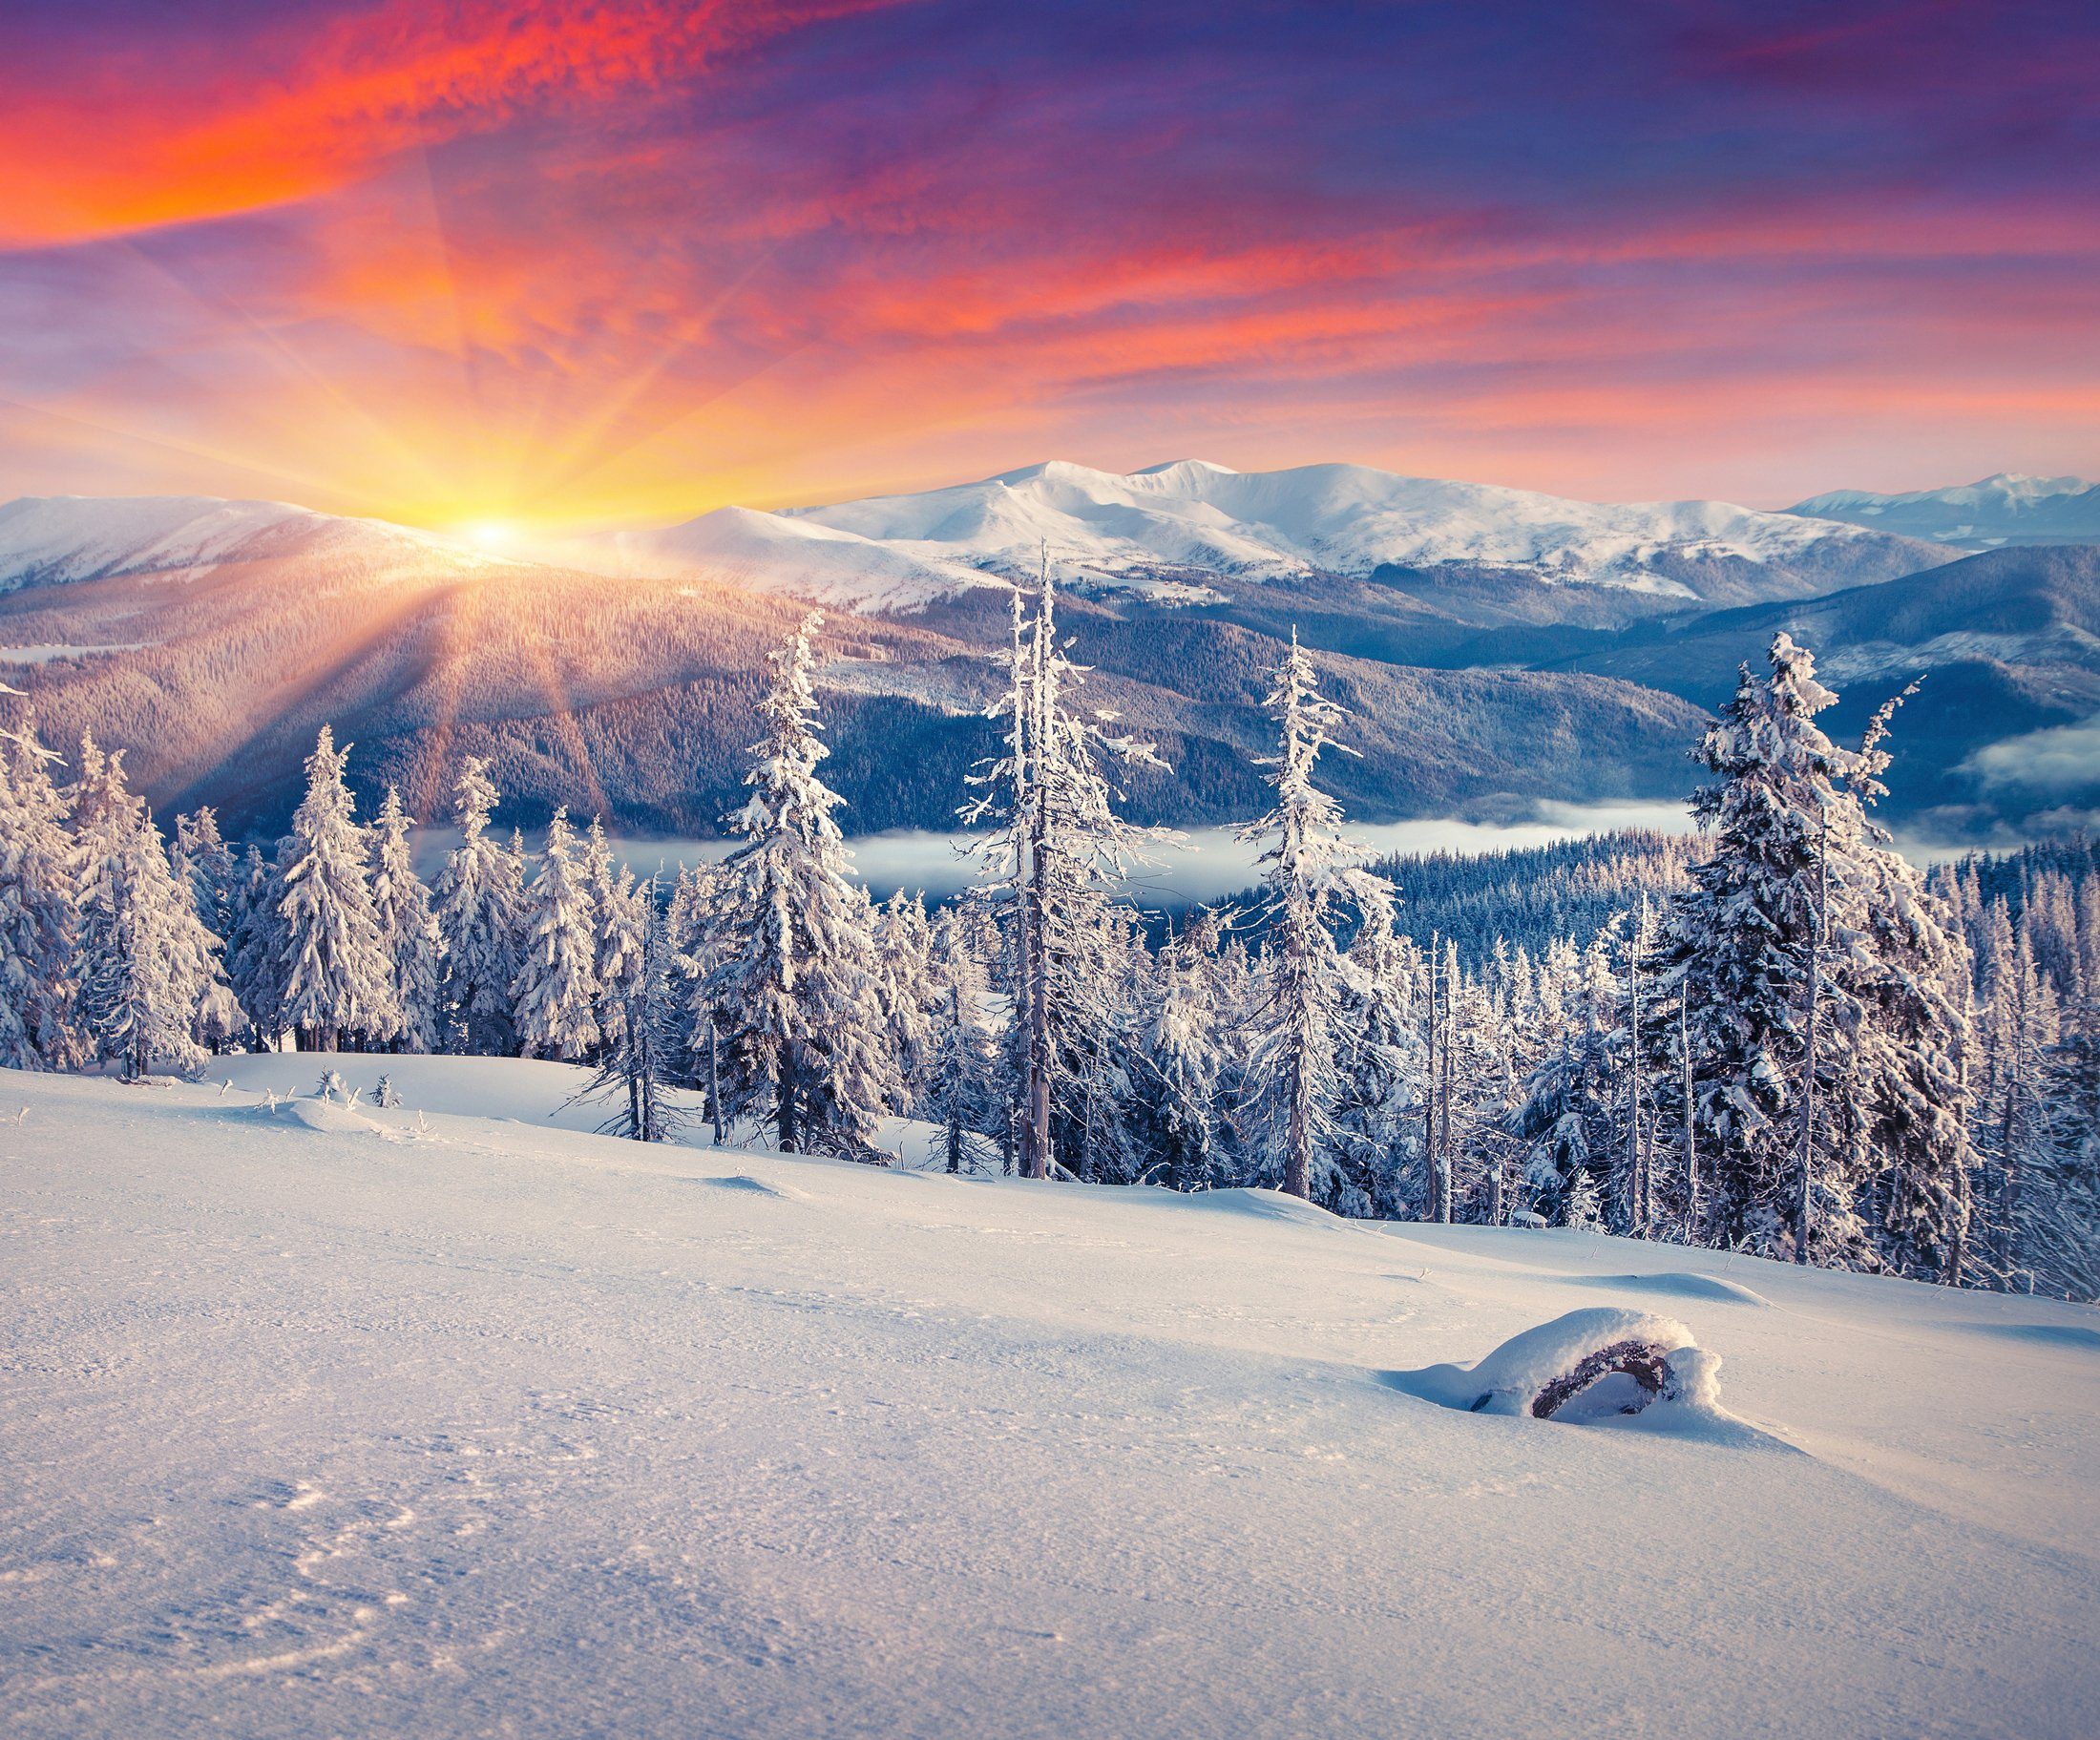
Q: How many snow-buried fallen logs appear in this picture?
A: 1